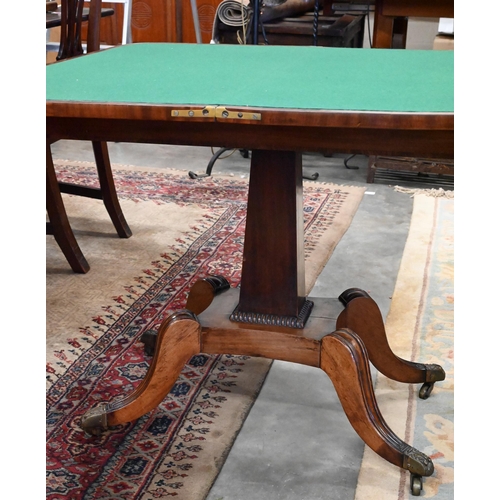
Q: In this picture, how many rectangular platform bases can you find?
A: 1